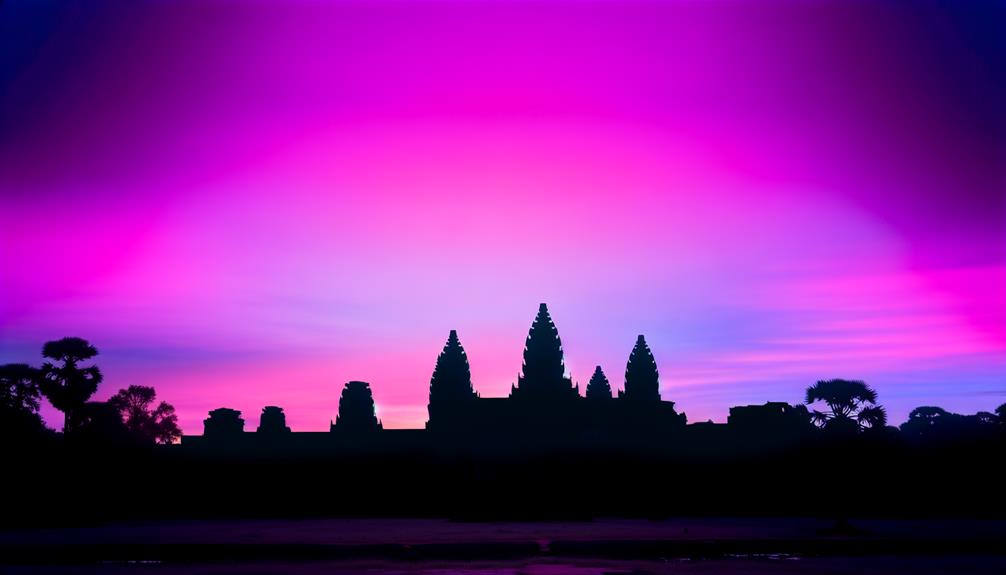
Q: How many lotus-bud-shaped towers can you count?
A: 4